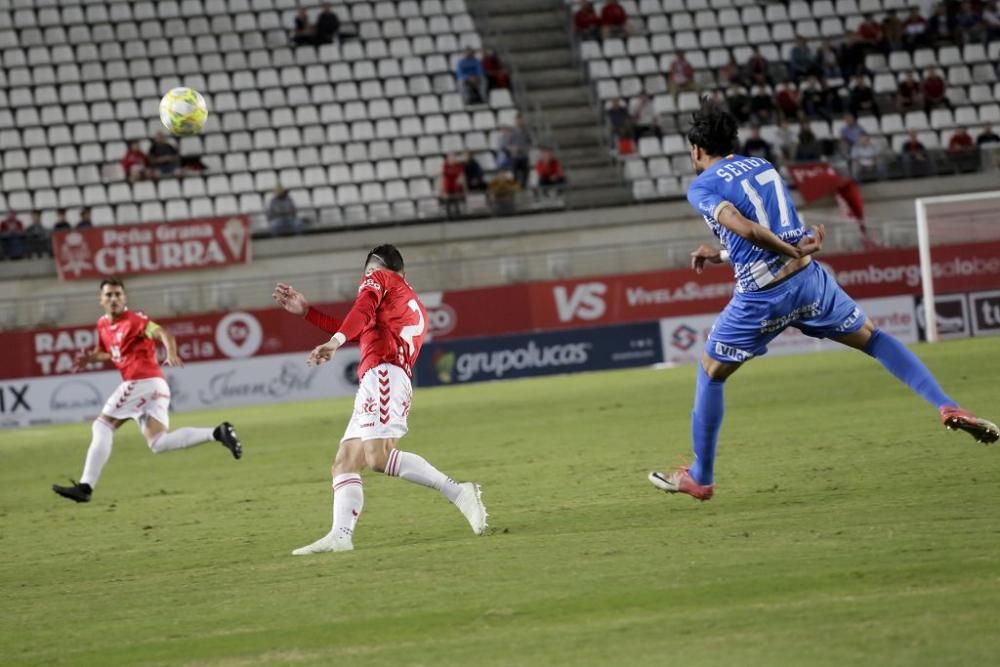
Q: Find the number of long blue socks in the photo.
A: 2